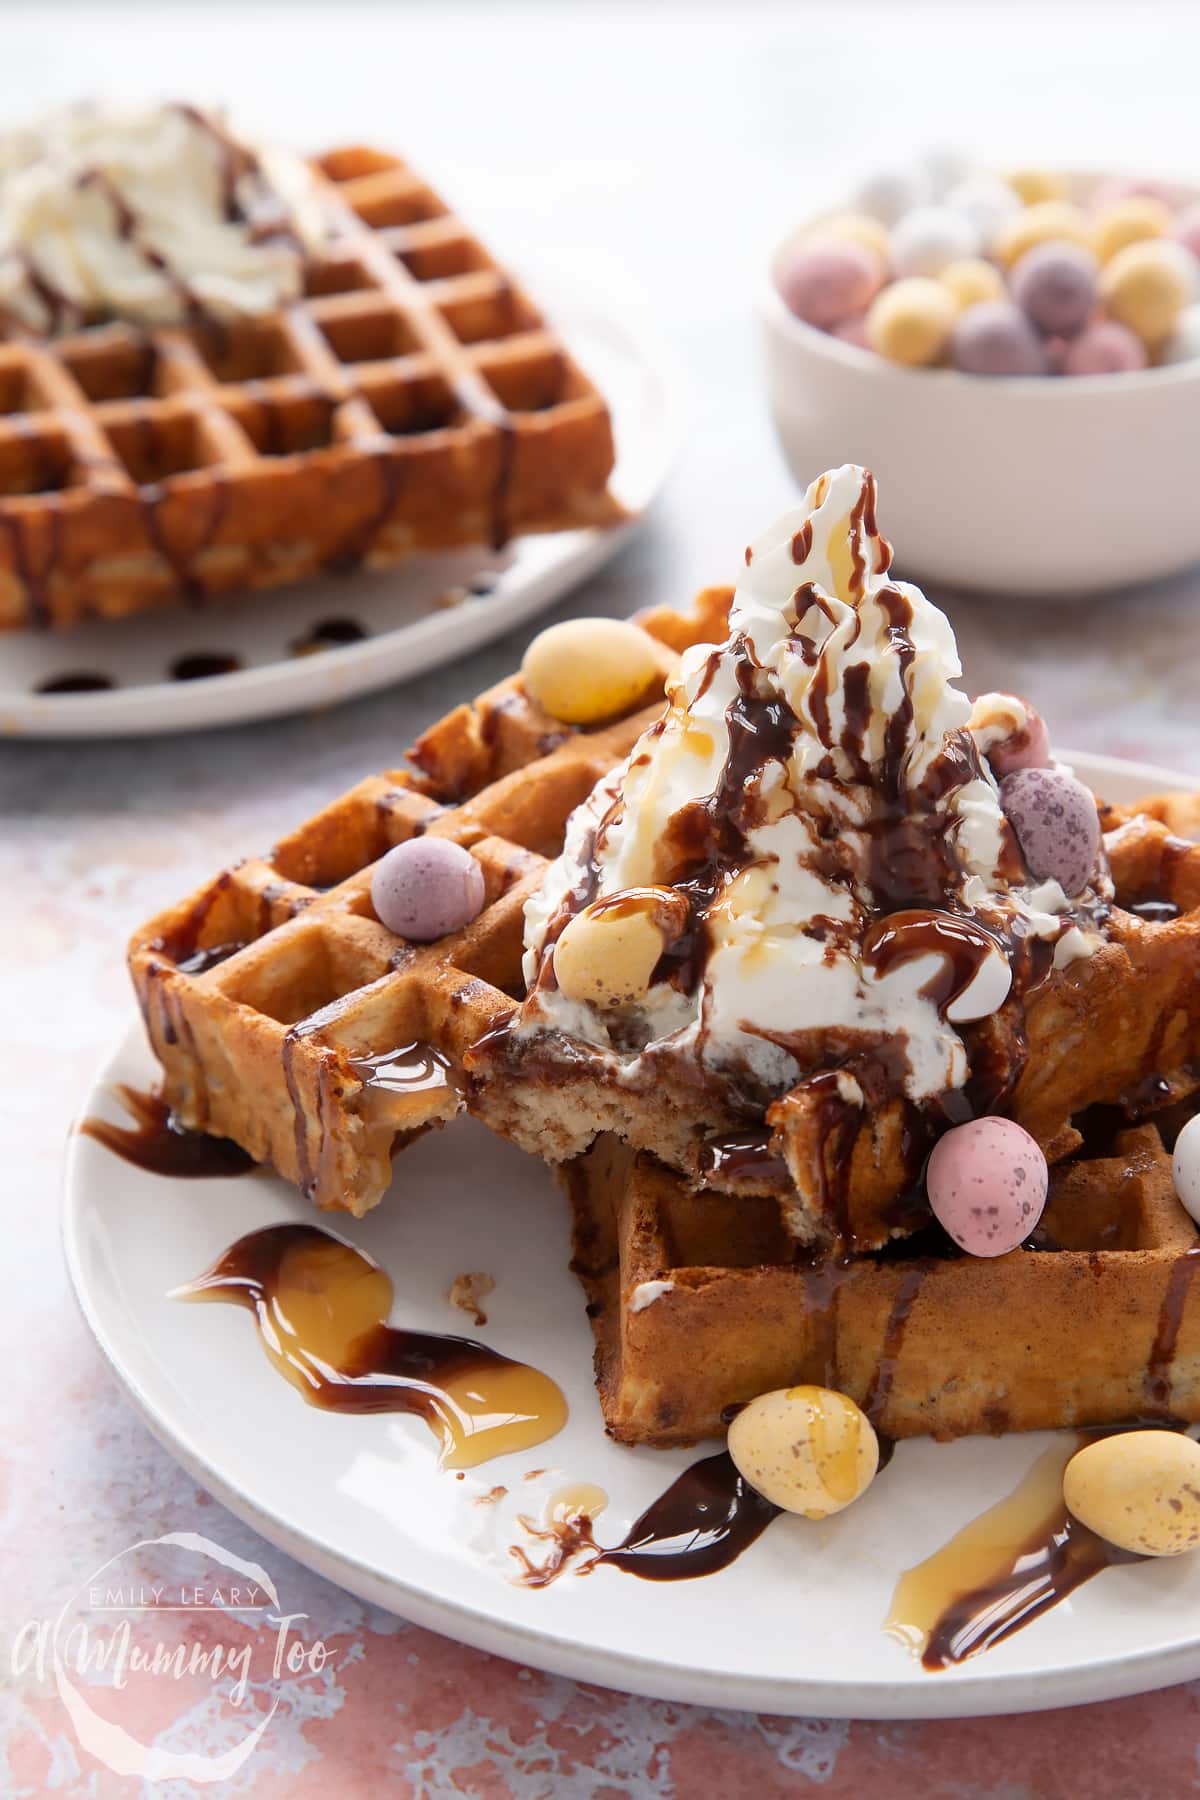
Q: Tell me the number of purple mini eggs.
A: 4